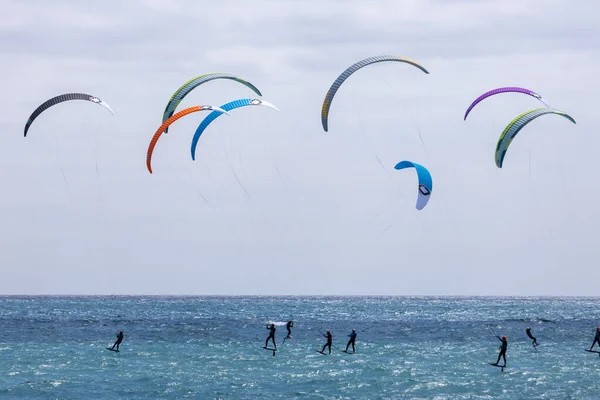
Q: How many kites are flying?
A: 8